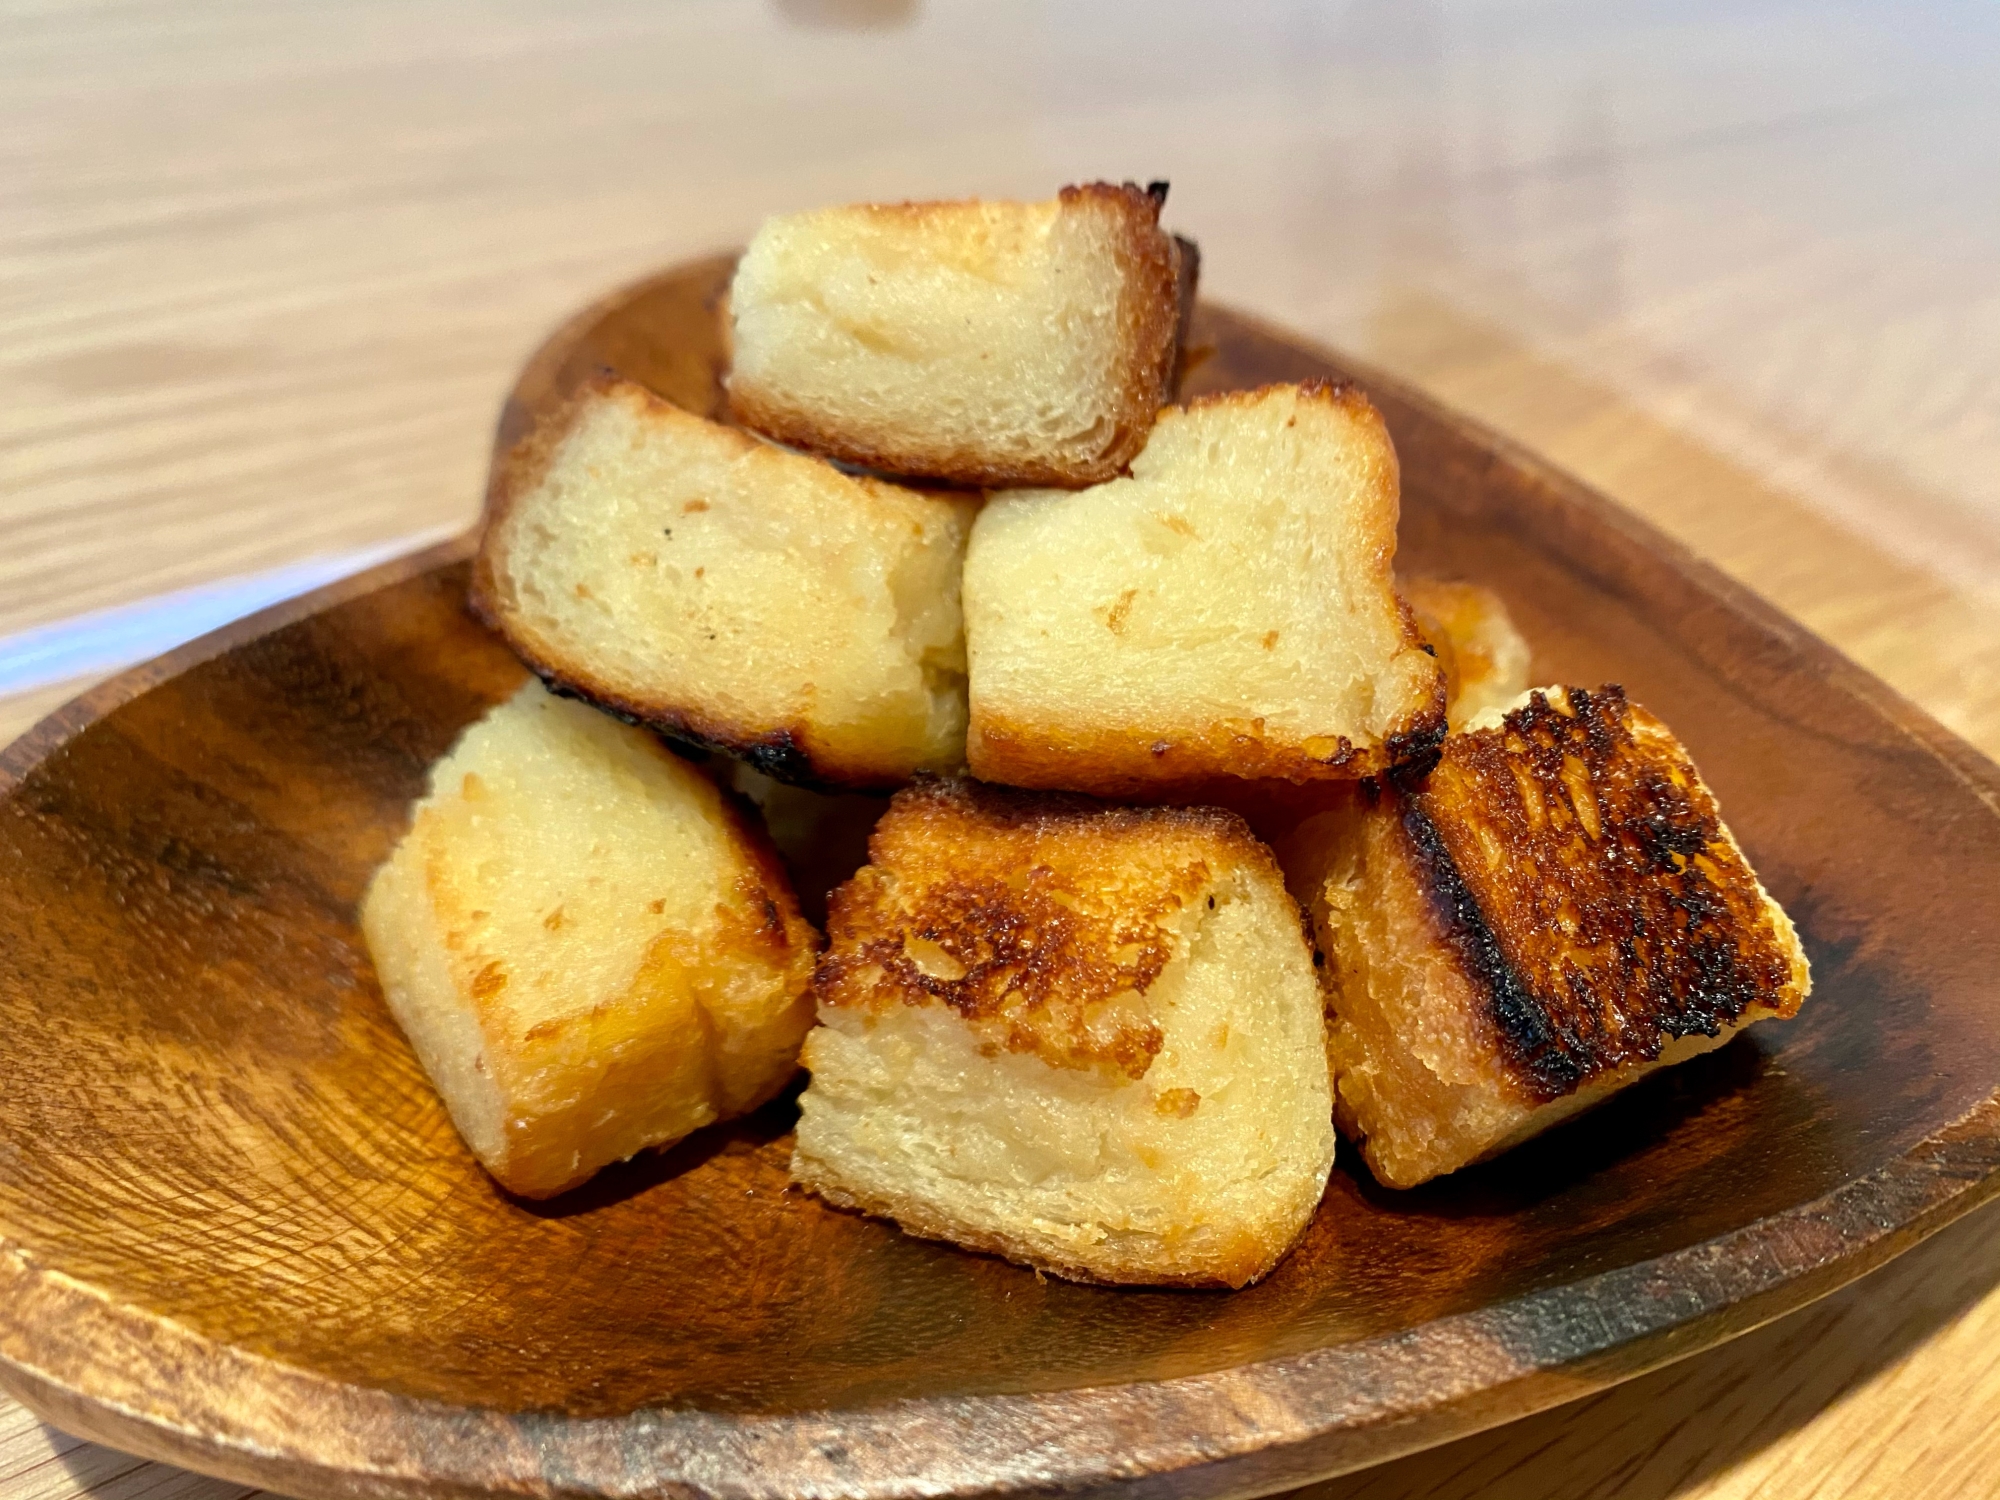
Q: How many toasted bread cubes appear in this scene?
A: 7